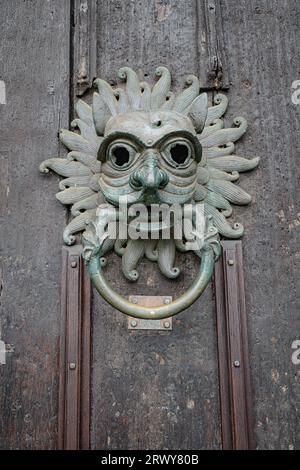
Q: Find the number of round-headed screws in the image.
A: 8